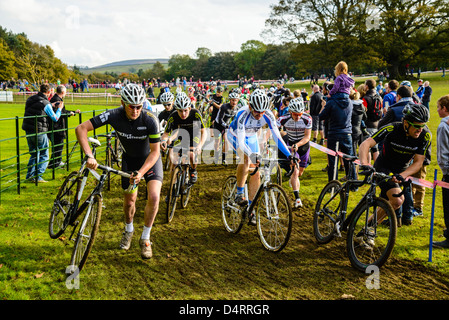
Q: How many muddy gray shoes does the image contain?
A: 2